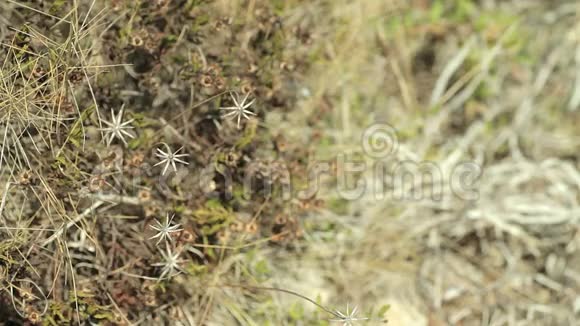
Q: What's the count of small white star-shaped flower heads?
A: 6